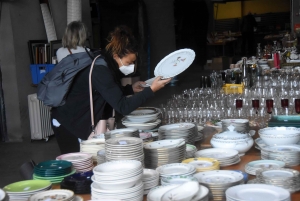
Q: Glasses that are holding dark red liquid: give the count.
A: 5